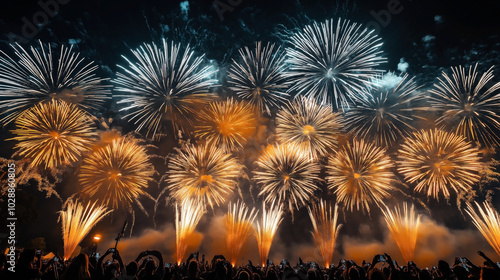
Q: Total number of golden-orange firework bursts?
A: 8